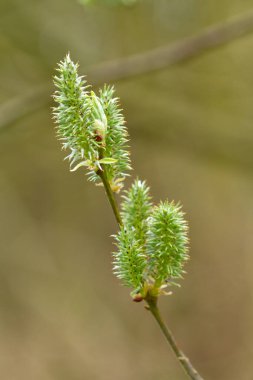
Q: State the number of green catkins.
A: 5